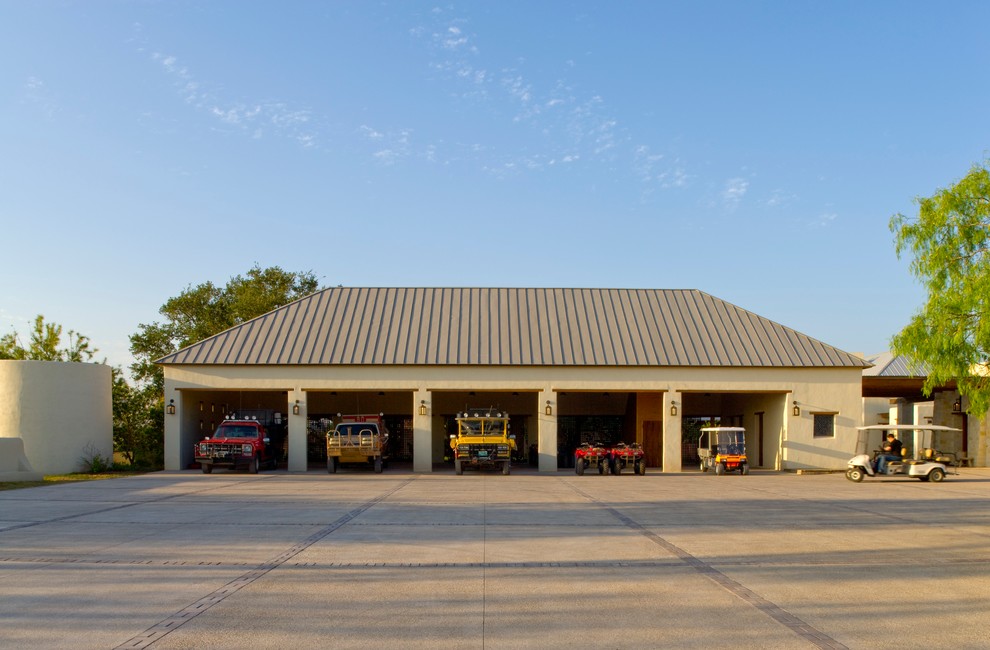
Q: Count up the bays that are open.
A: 5